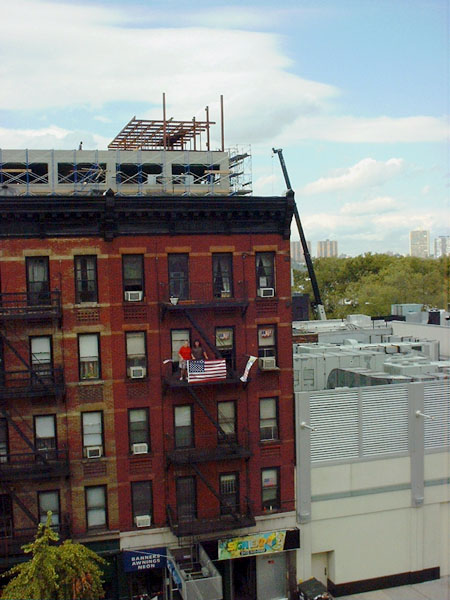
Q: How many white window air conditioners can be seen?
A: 7